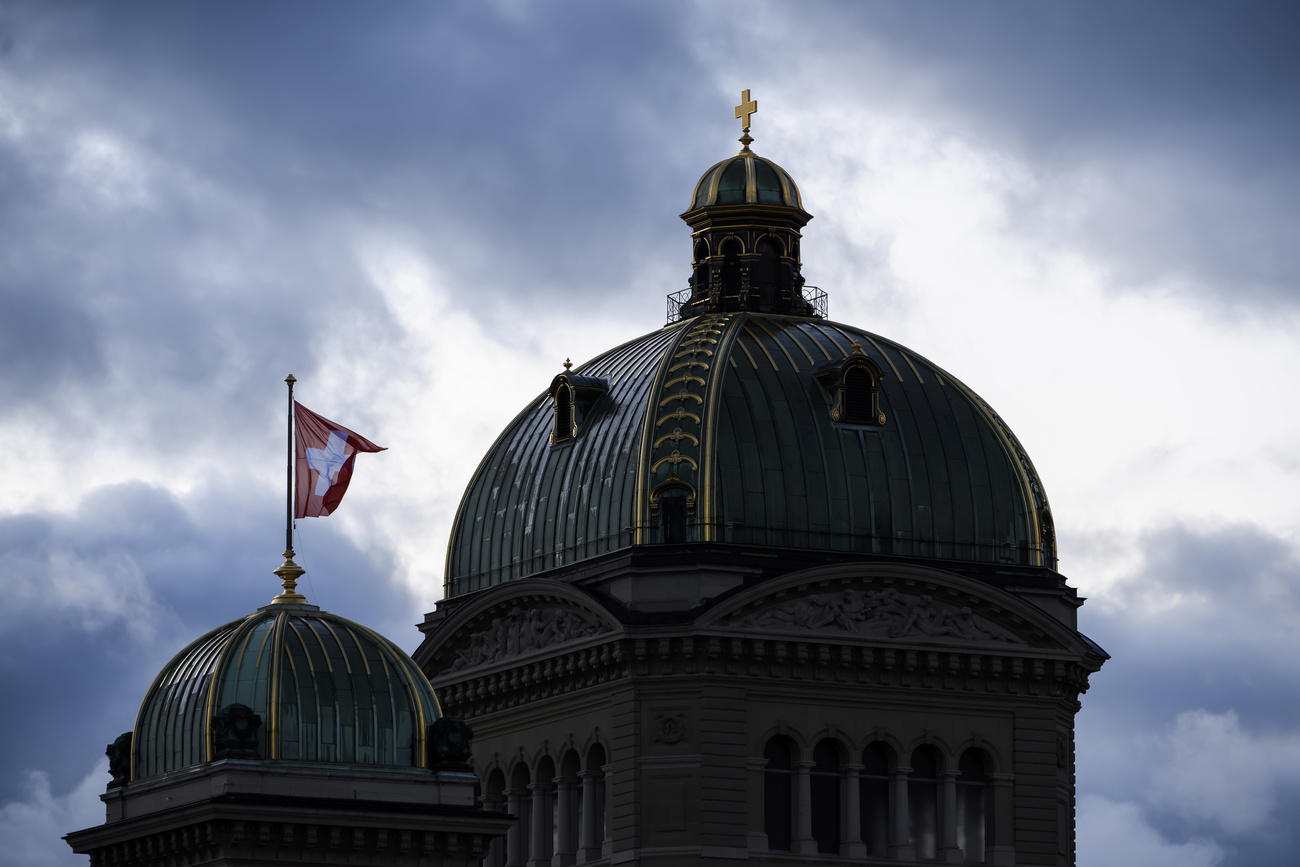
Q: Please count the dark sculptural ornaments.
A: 3